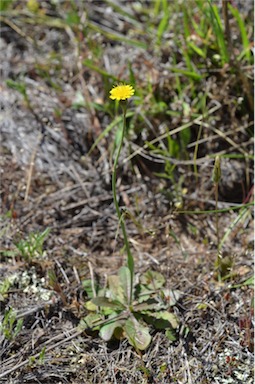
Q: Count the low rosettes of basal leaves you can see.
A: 1